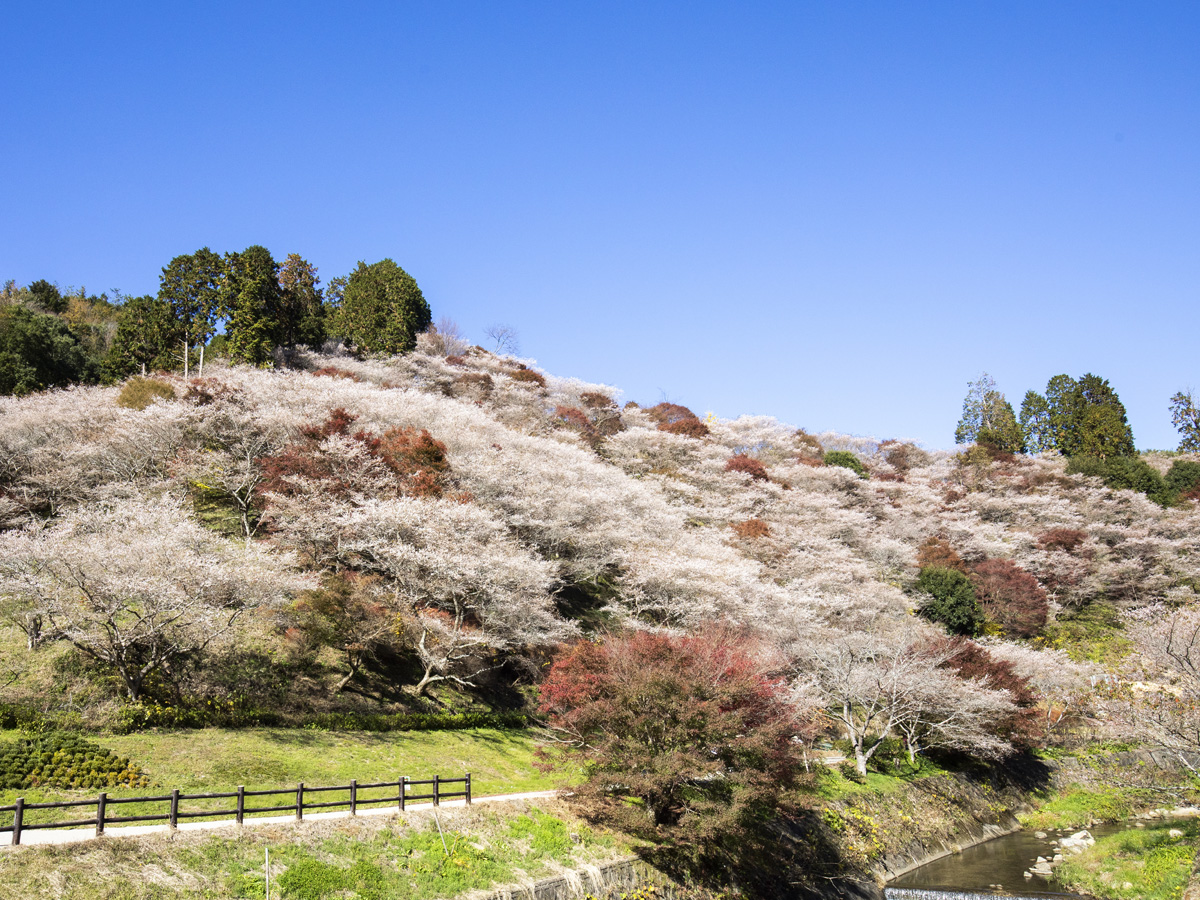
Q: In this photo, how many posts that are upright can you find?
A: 9